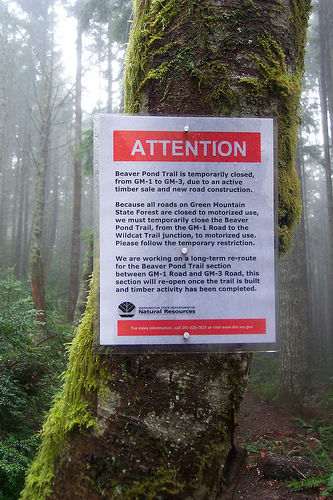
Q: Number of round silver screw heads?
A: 3